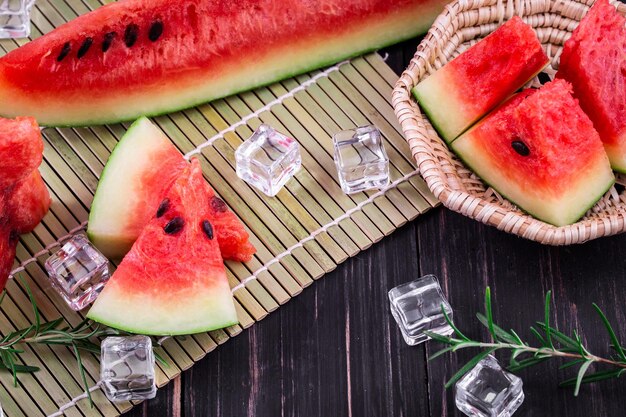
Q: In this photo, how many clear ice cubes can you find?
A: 7